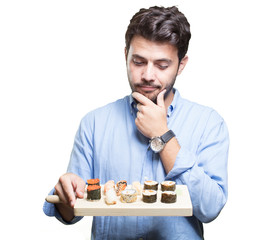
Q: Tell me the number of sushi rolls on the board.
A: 11